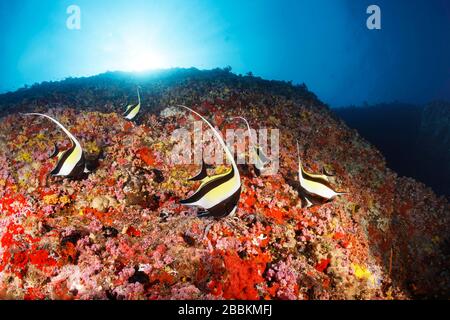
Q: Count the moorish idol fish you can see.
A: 5